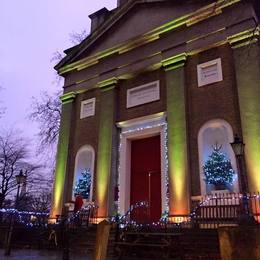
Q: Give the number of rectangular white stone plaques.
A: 3